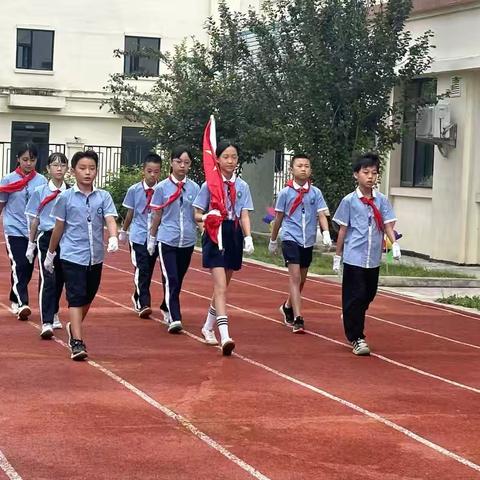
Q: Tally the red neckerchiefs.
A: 7